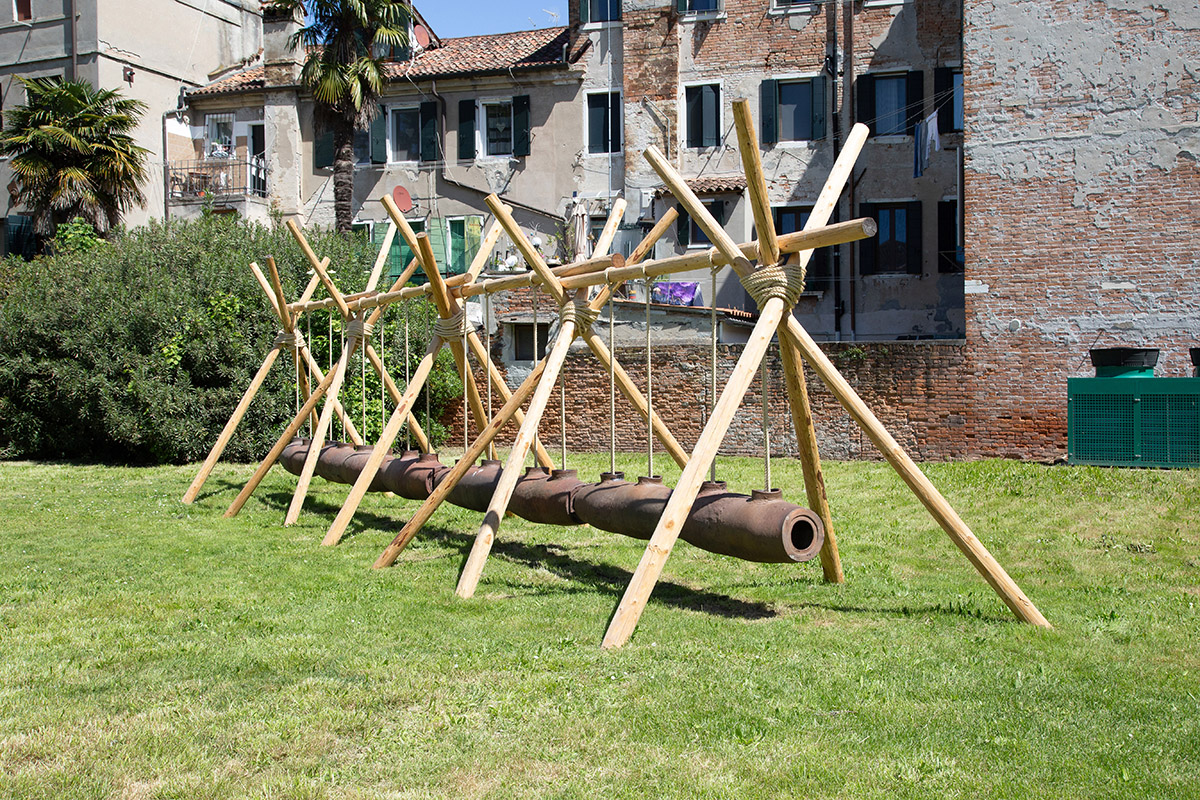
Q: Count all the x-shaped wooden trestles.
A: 5